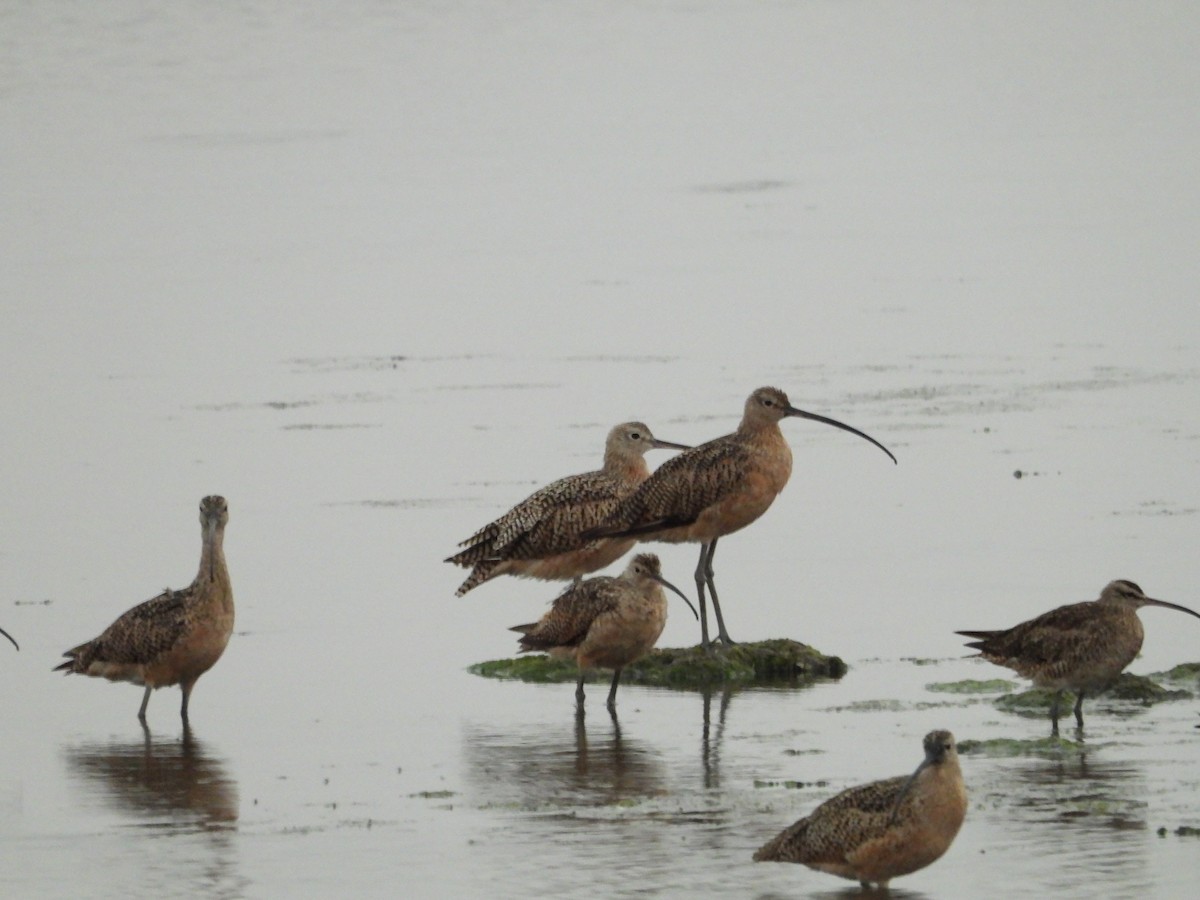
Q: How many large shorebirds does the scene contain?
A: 6